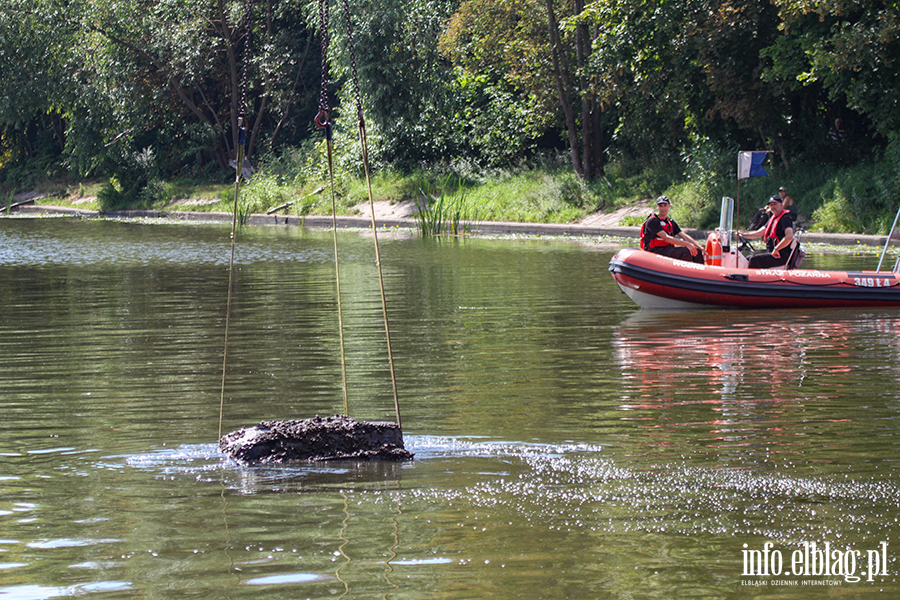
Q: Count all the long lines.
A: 3